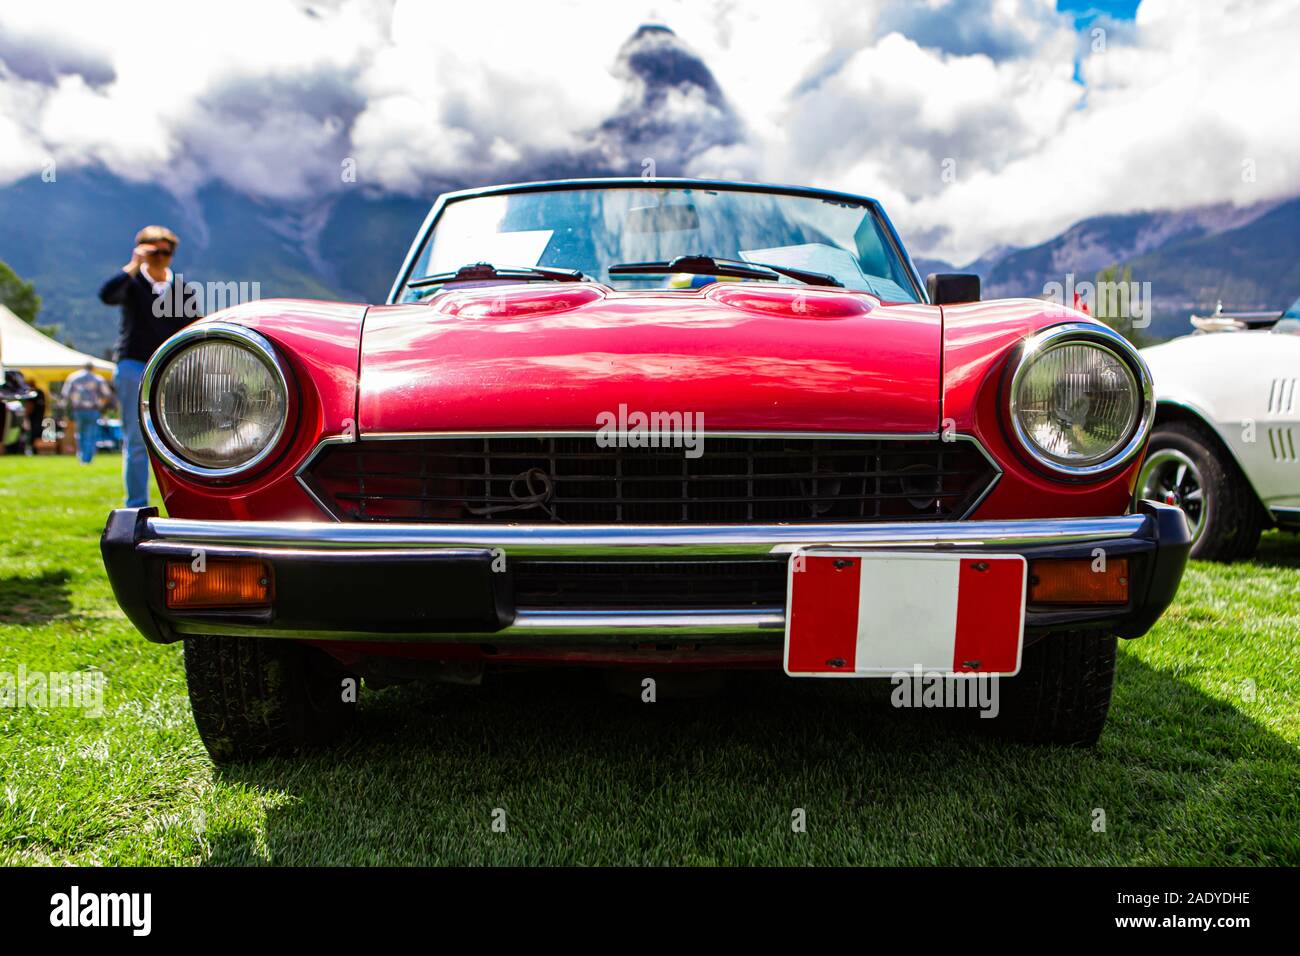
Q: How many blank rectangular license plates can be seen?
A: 1